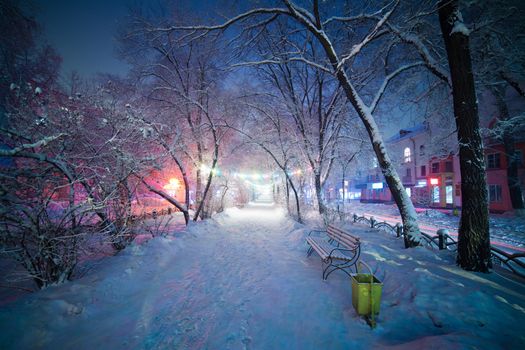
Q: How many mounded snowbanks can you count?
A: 2